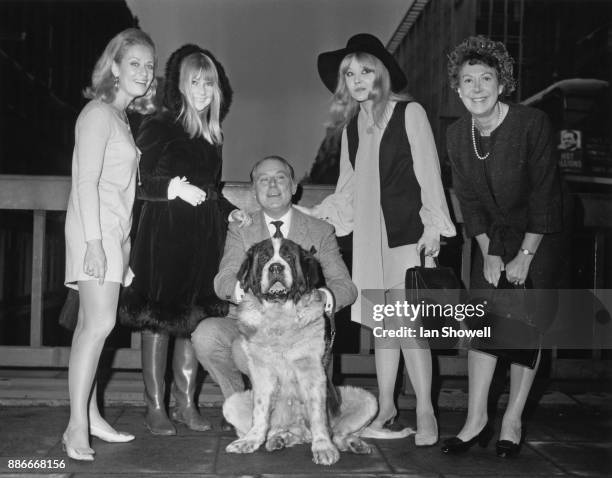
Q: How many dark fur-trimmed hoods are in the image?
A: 1